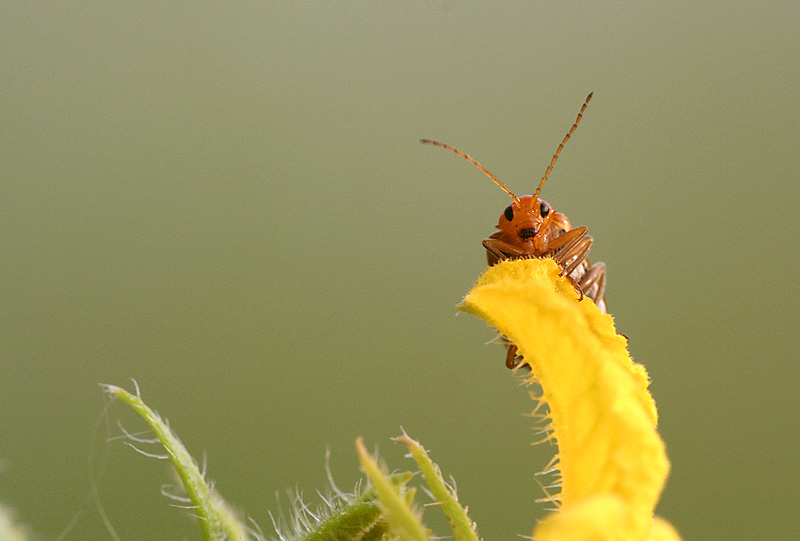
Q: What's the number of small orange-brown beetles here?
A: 1